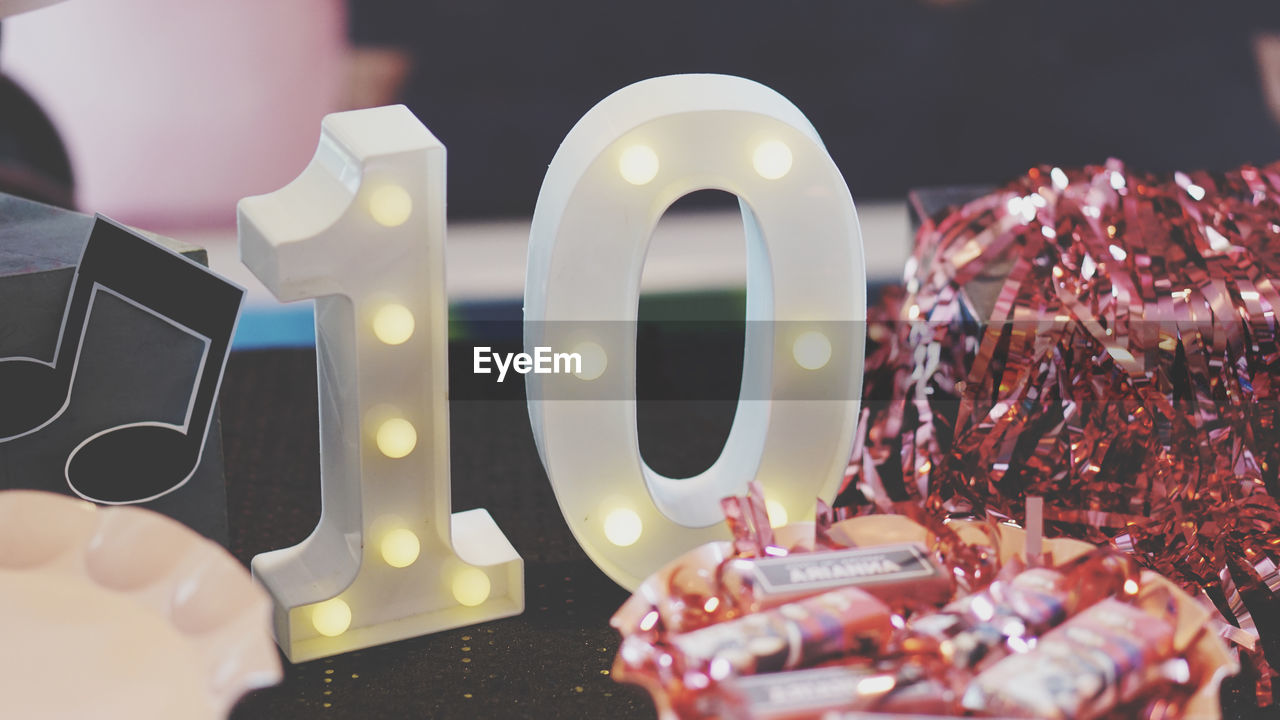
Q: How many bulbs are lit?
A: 12